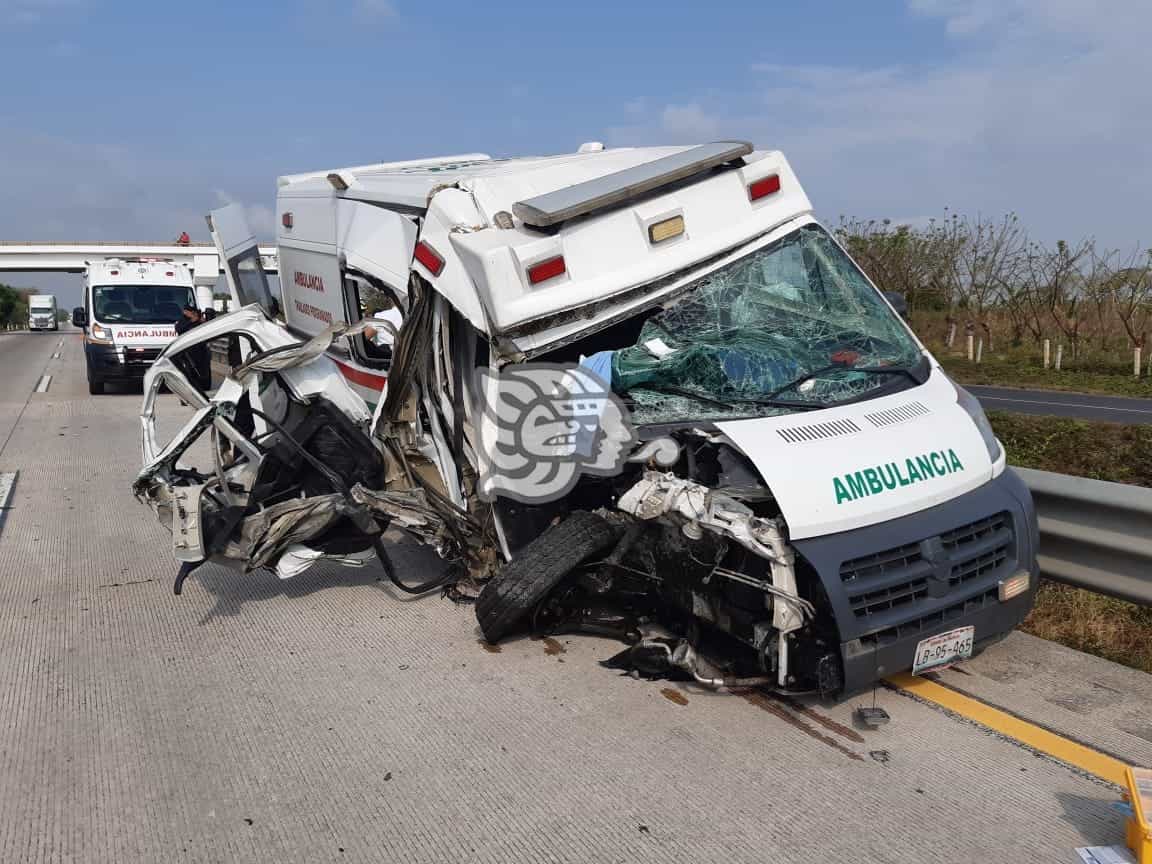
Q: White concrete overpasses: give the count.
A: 1